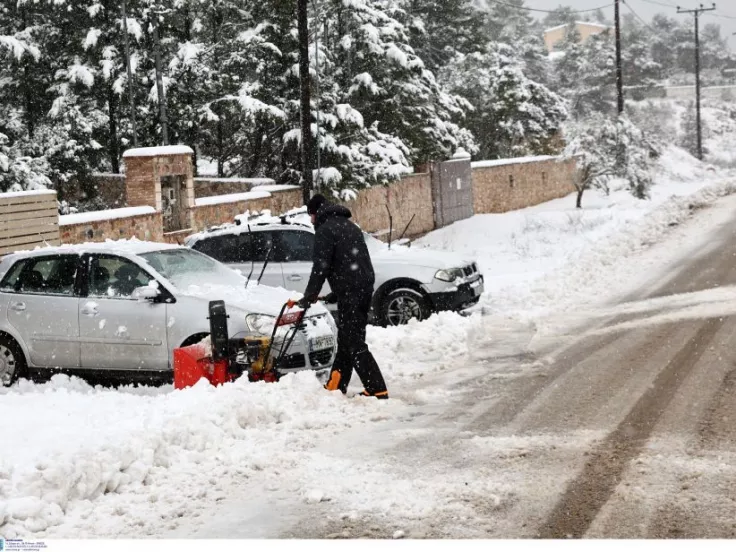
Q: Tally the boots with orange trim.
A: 2